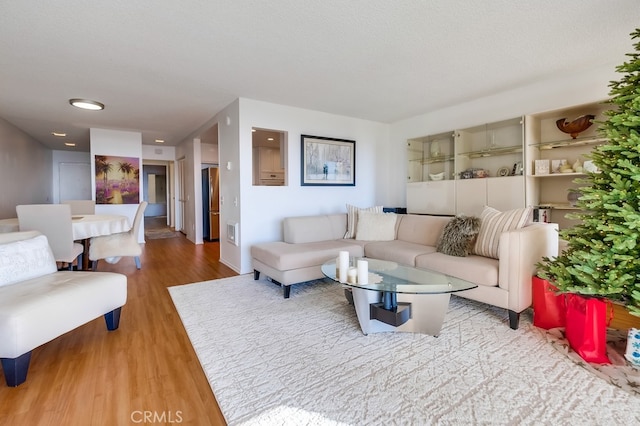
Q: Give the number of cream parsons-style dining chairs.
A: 3